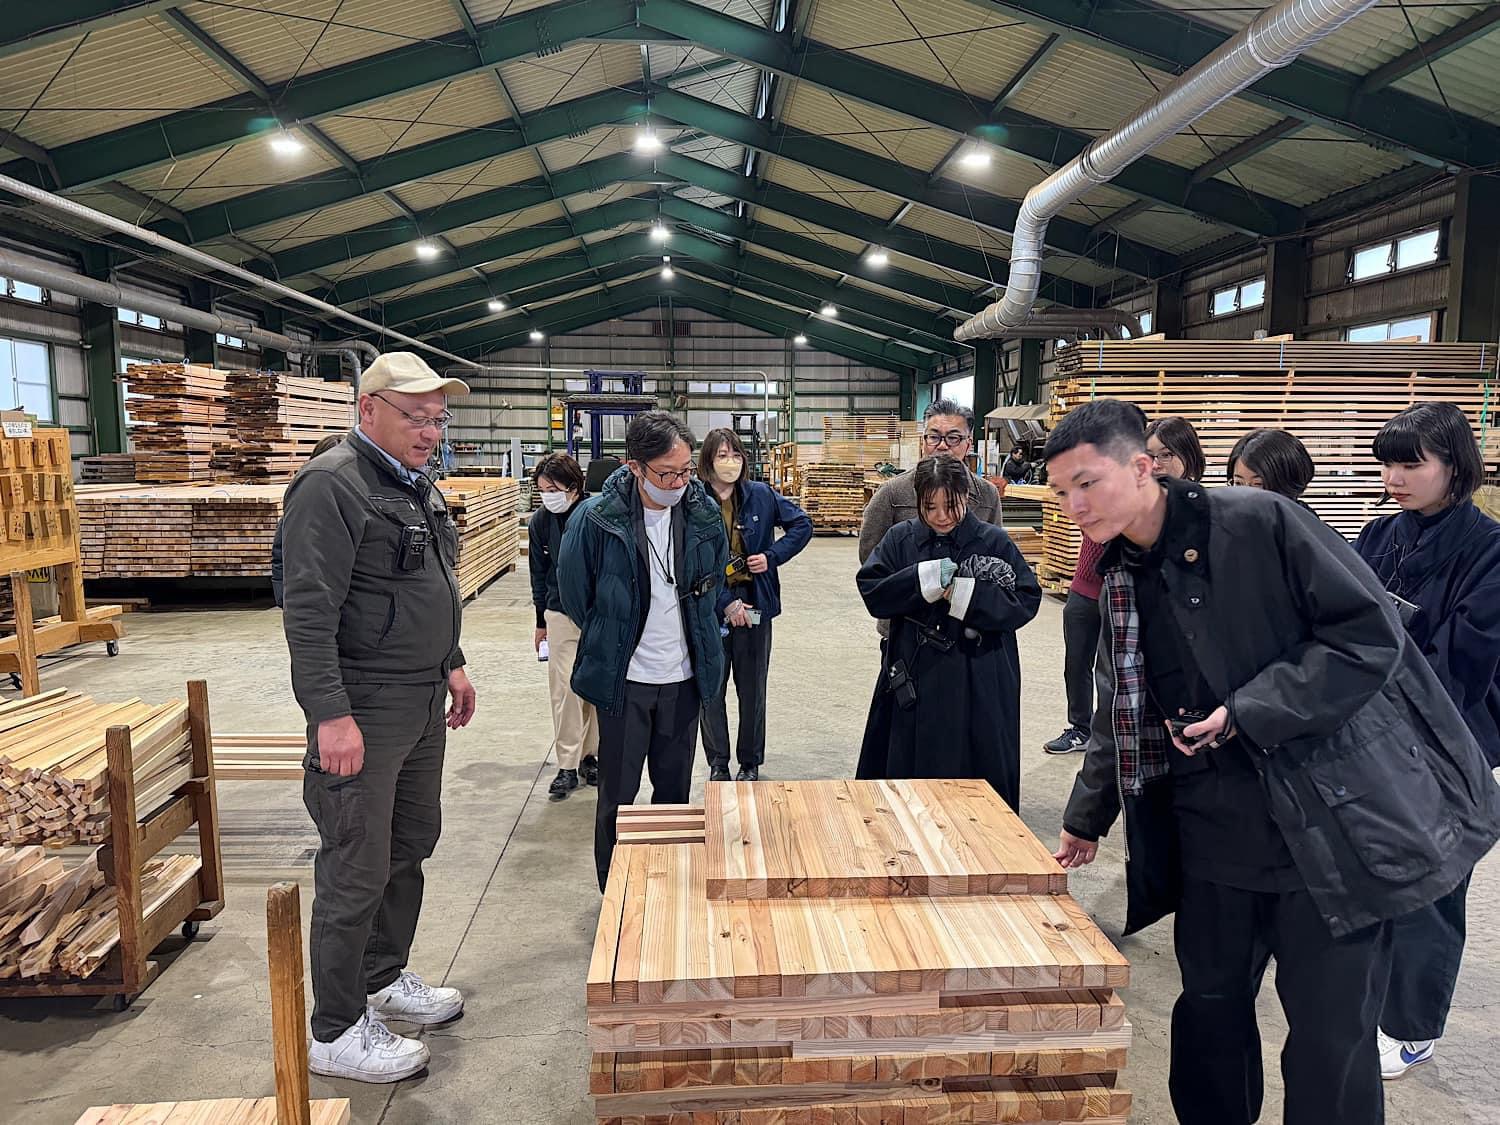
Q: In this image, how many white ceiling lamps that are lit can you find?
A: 11